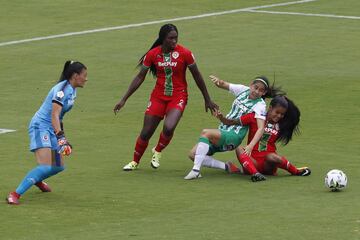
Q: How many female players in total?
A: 4